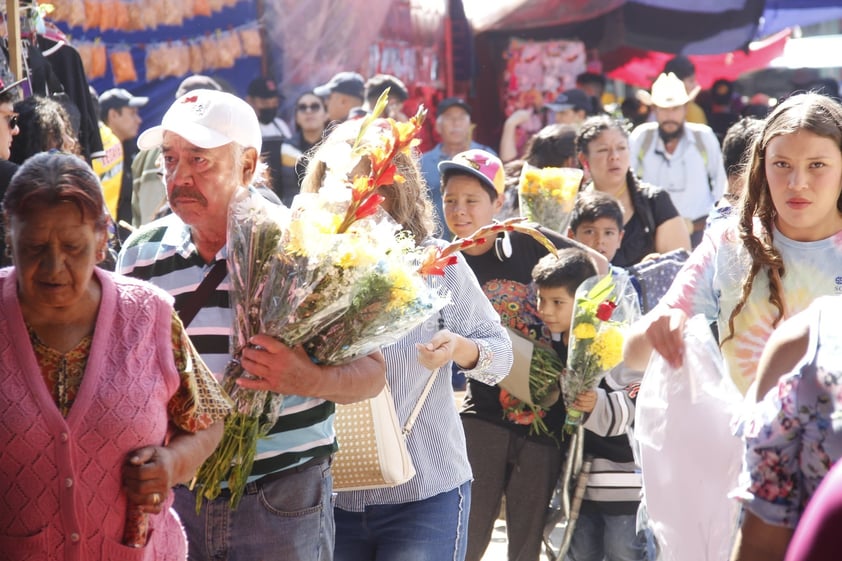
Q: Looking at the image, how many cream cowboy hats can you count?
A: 1